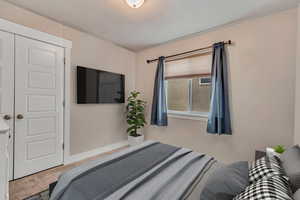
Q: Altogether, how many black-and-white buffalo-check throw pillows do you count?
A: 2